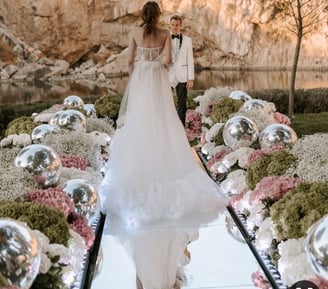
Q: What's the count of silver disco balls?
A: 13